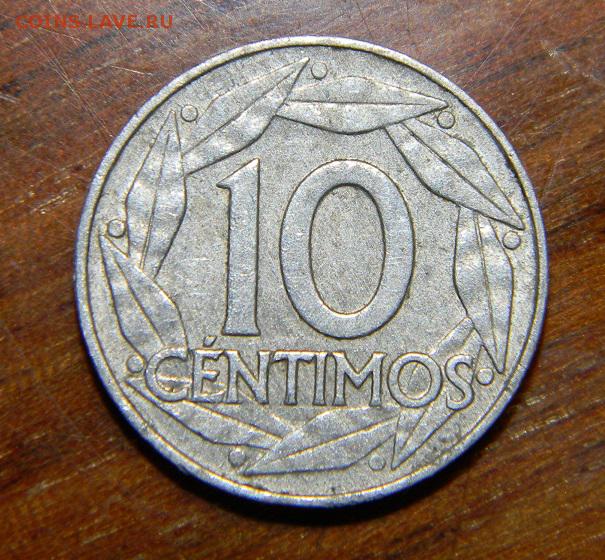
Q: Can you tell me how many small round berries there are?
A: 9